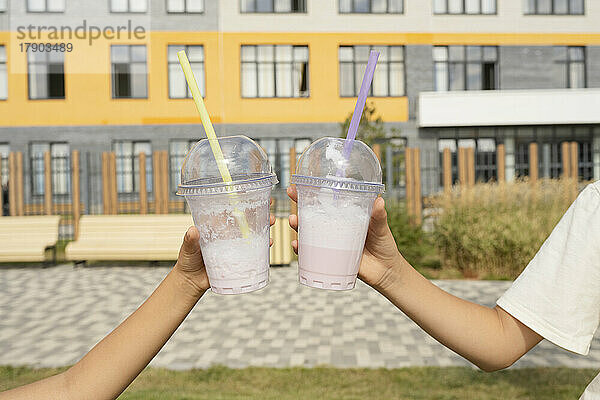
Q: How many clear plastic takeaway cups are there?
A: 2